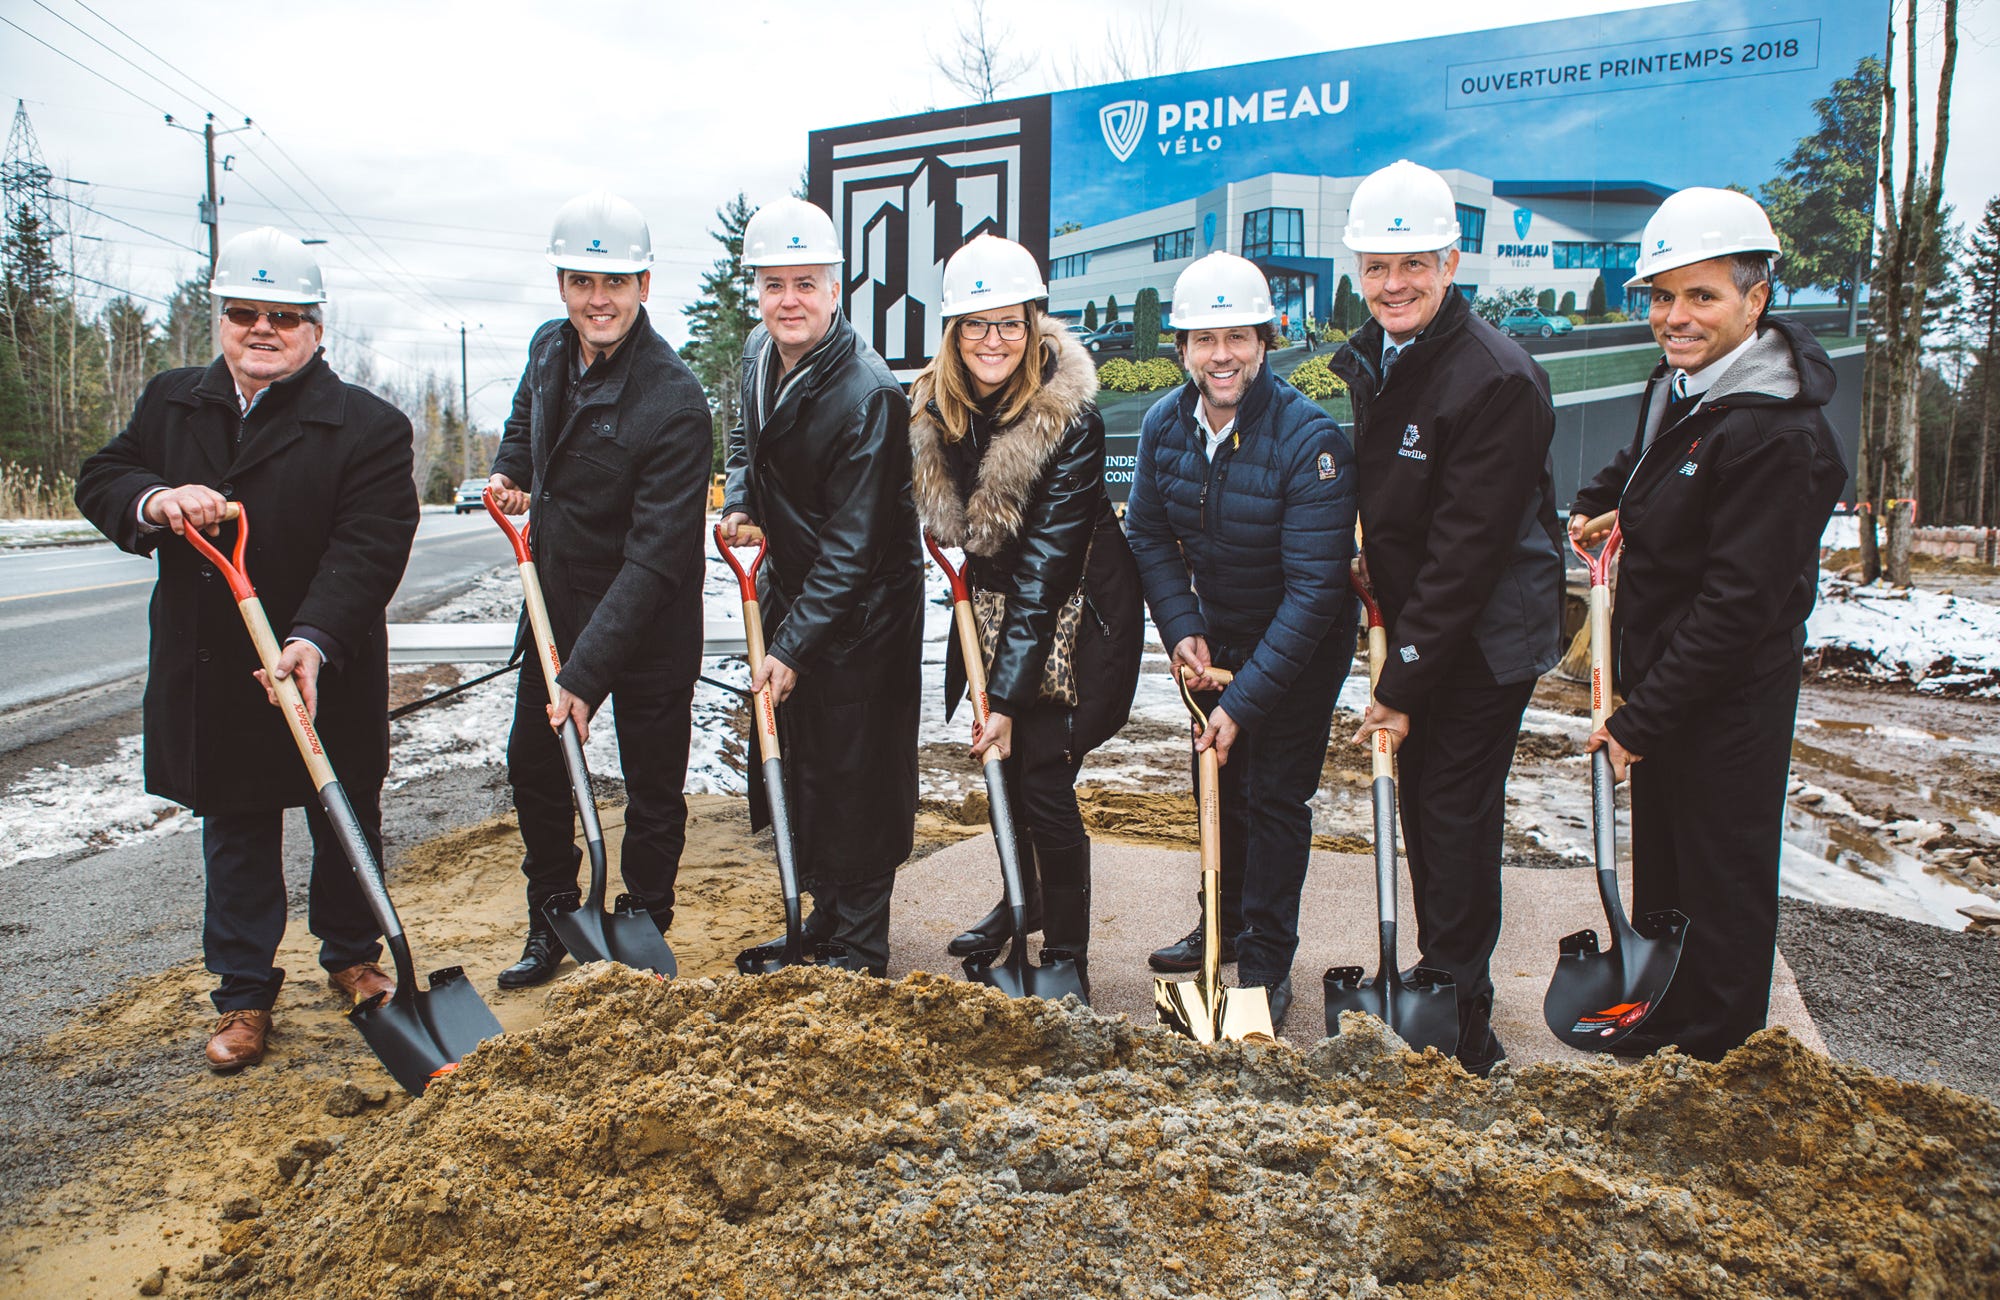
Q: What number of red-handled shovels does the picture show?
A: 6